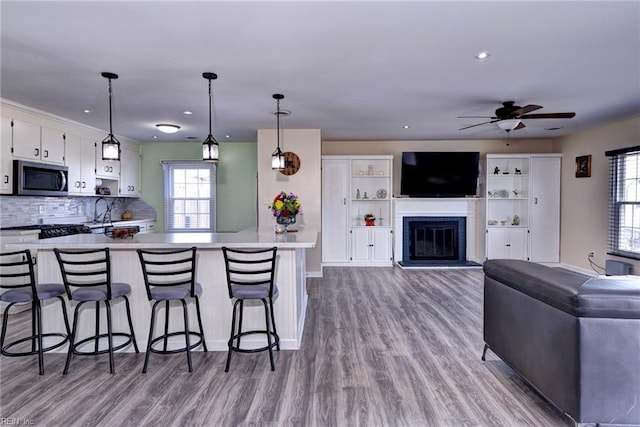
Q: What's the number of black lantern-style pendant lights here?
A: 3